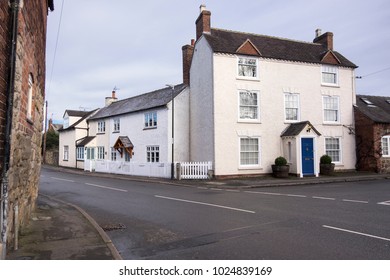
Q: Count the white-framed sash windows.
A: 7